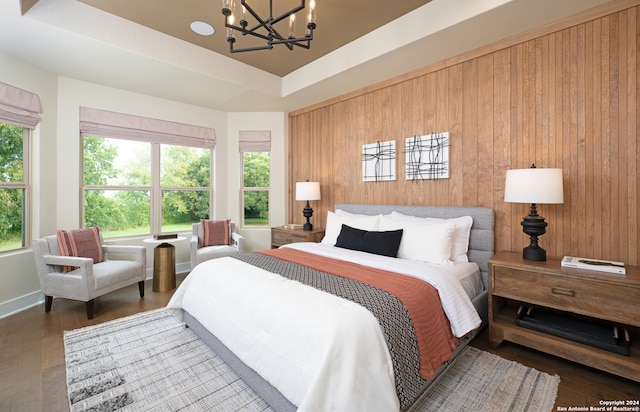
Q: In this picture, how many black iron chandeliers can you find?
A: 1